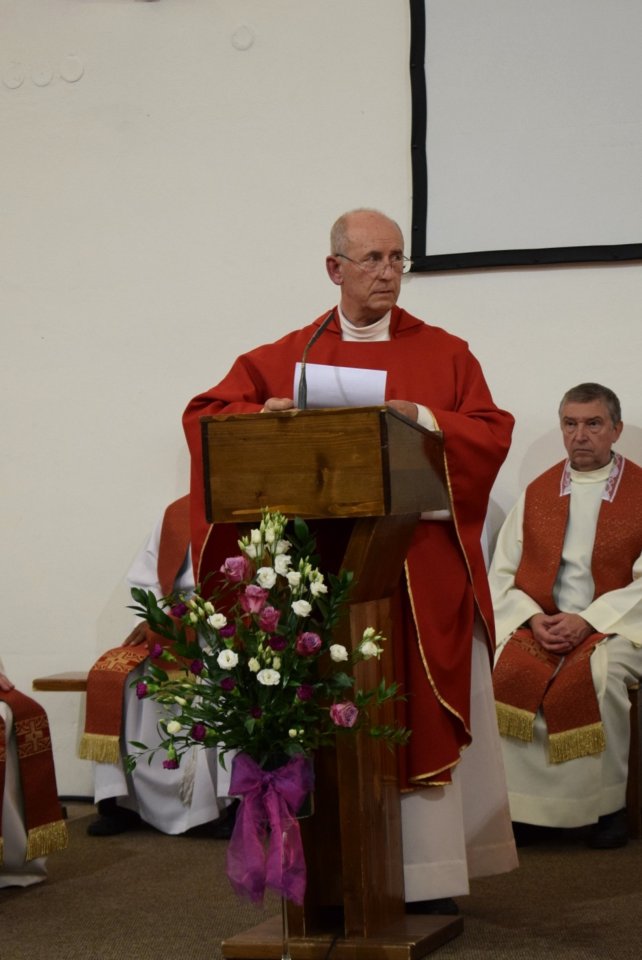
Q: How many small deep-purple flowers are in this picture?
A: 11